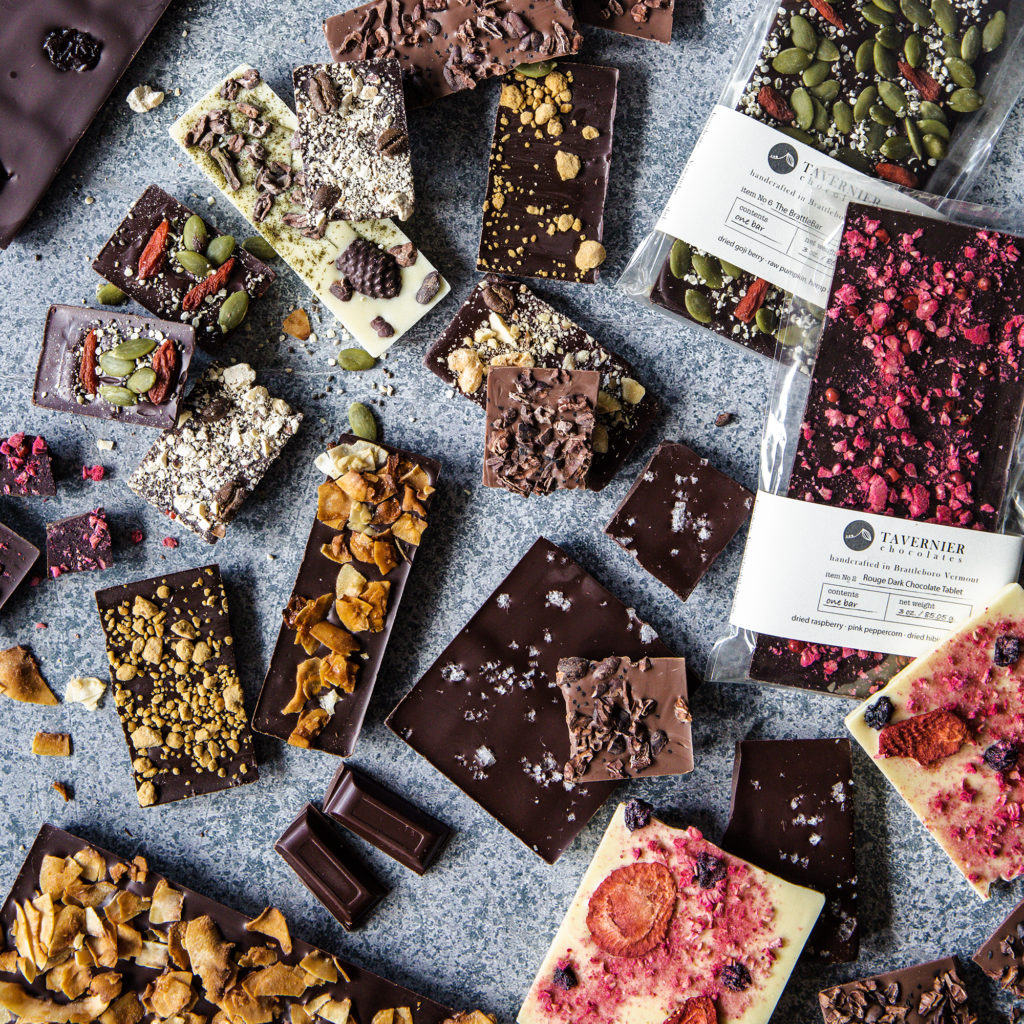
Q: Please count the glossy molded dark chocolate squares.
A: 2